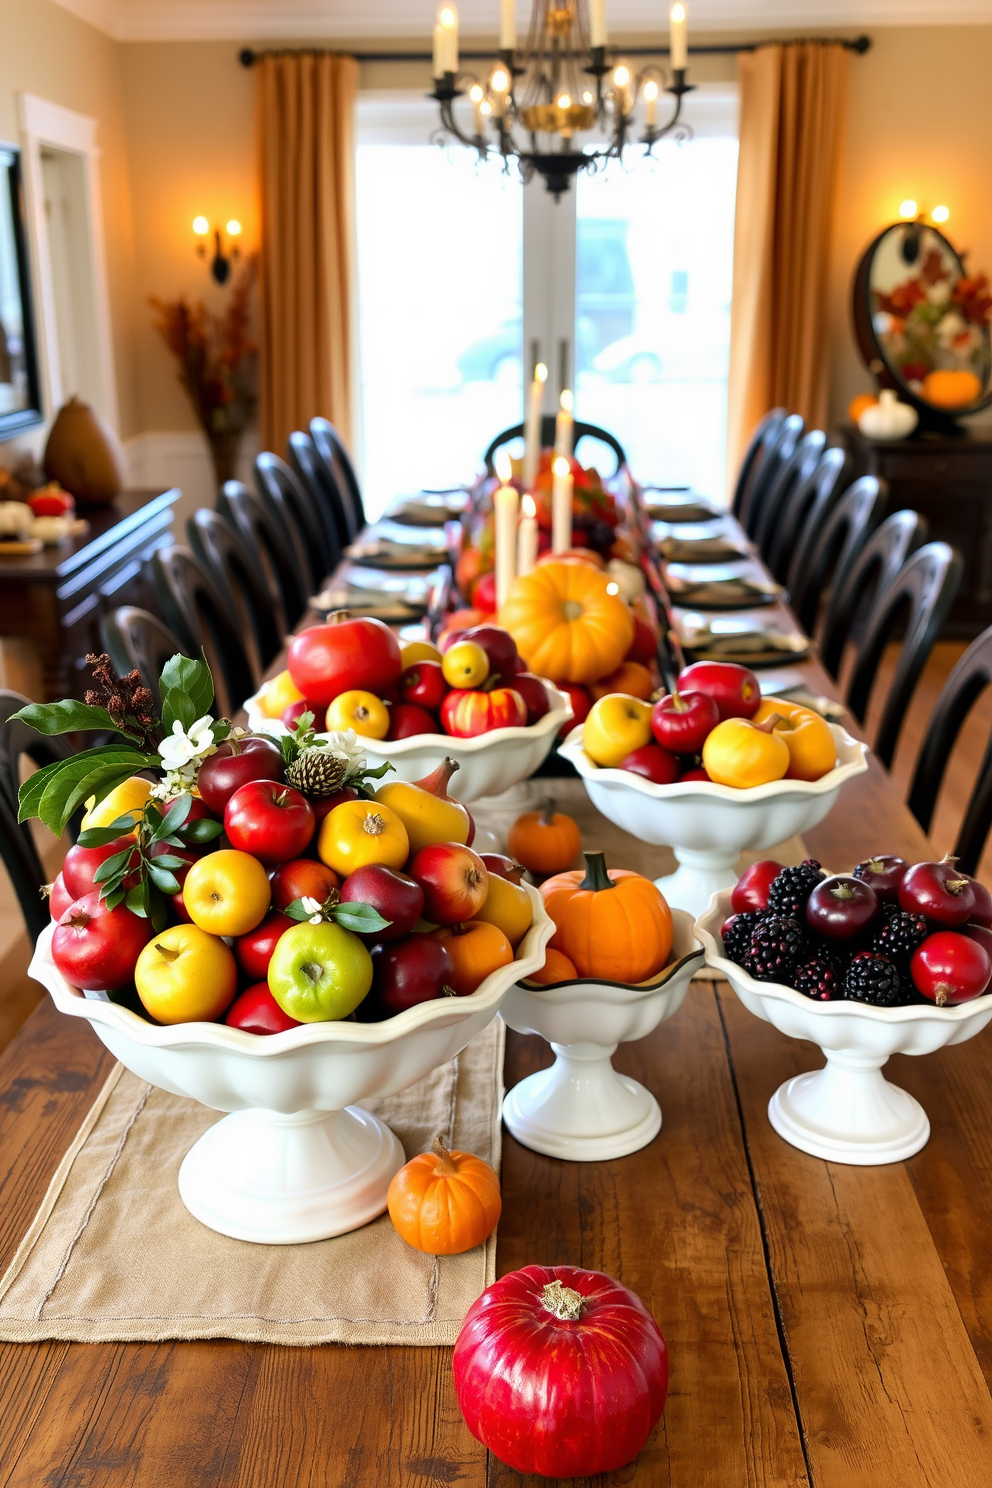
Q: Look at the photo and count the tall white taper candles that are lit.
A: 5